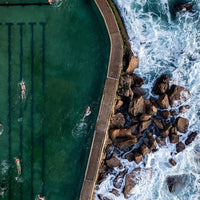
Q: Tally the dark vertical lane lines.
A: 4